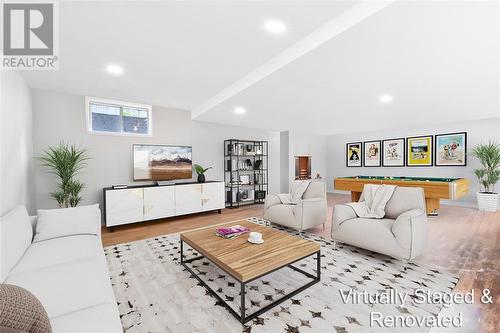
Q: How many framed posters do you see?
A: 5